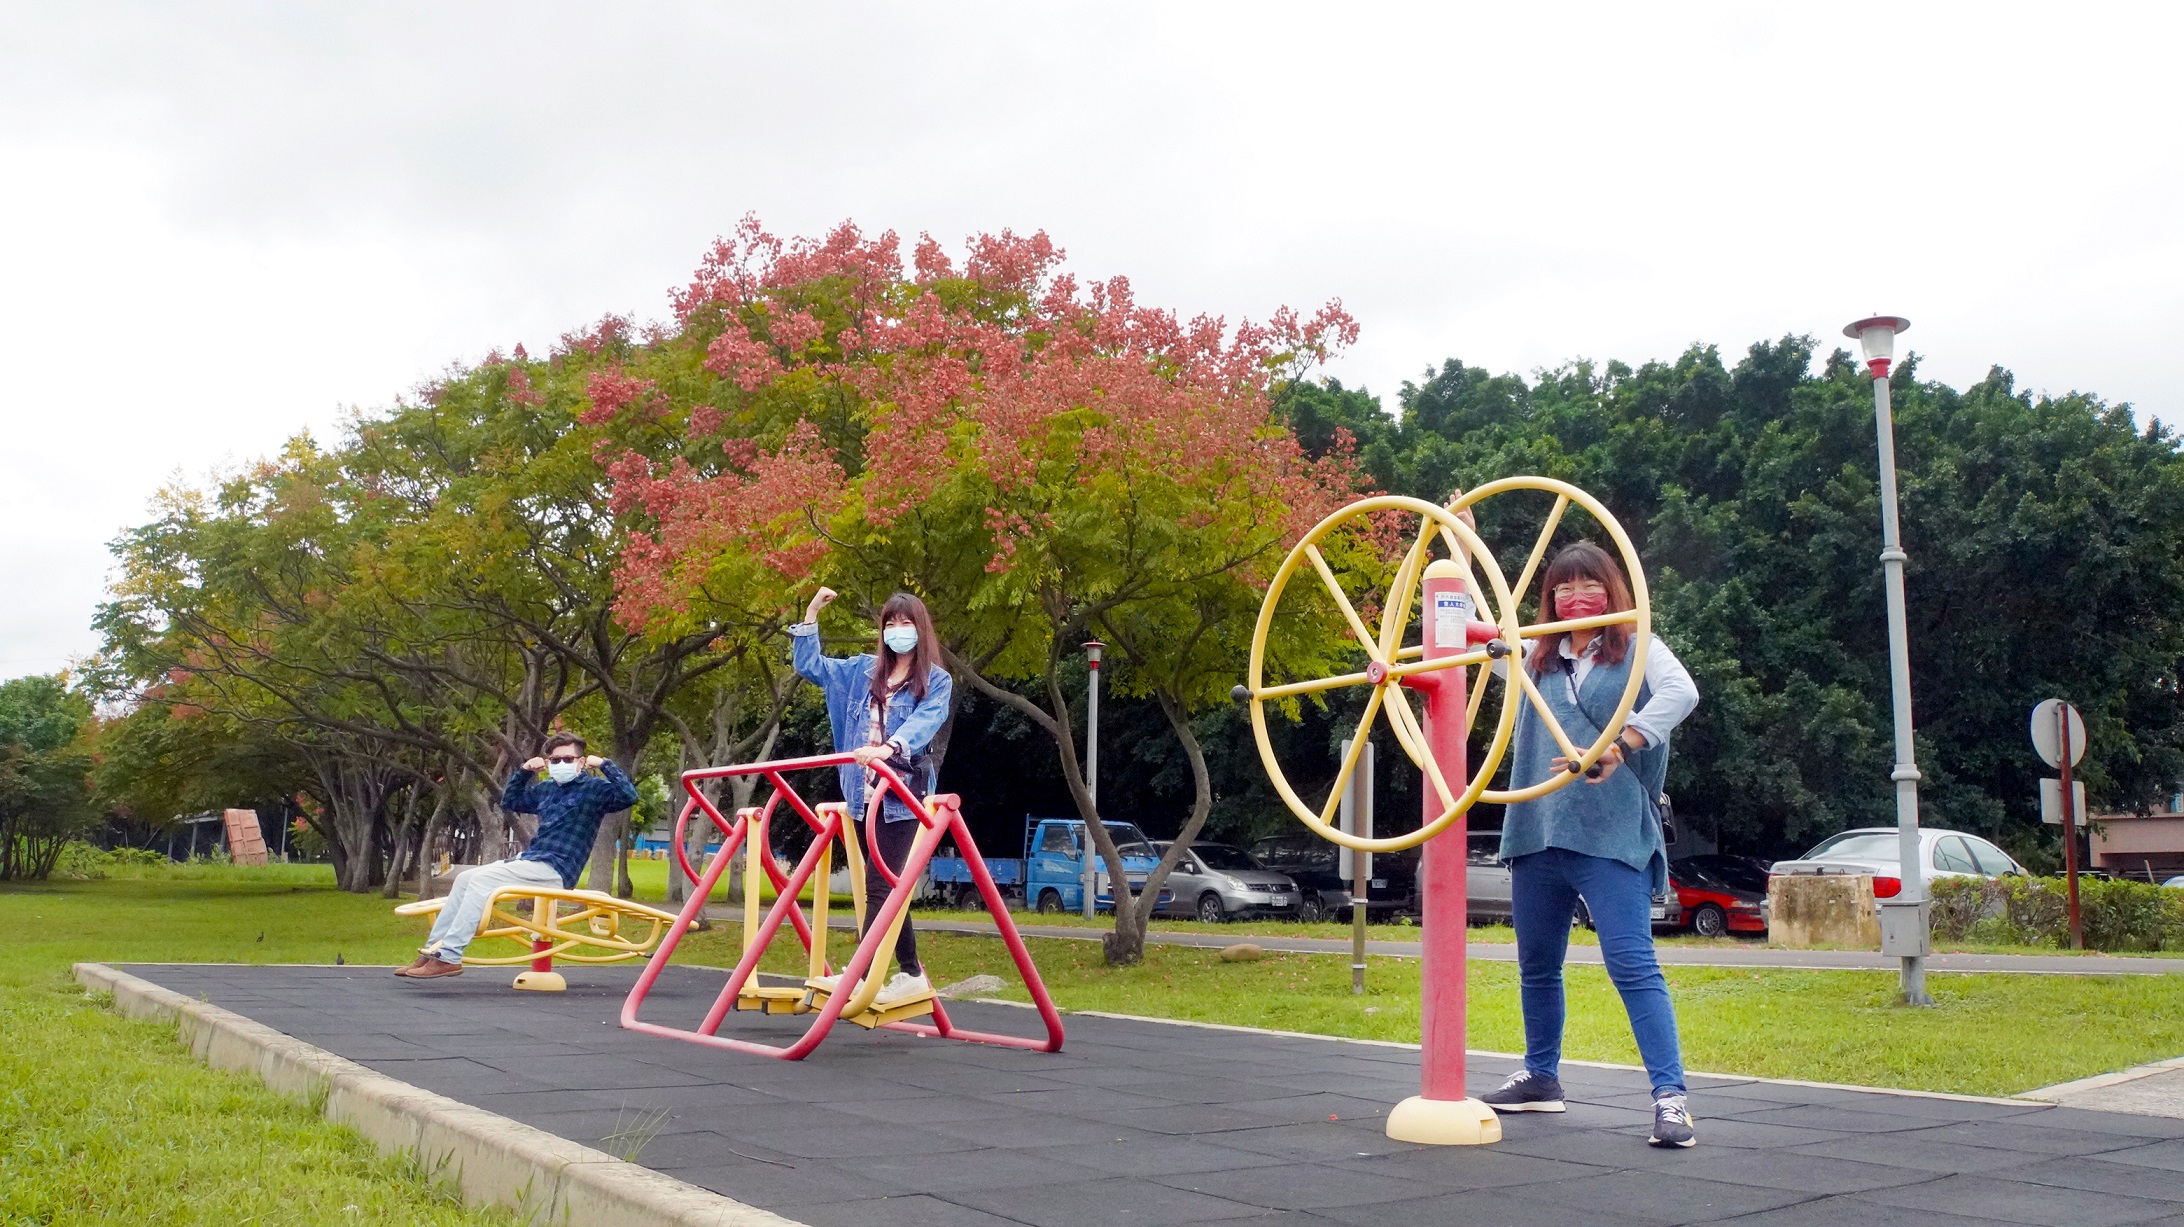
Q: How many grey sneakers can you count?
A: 2